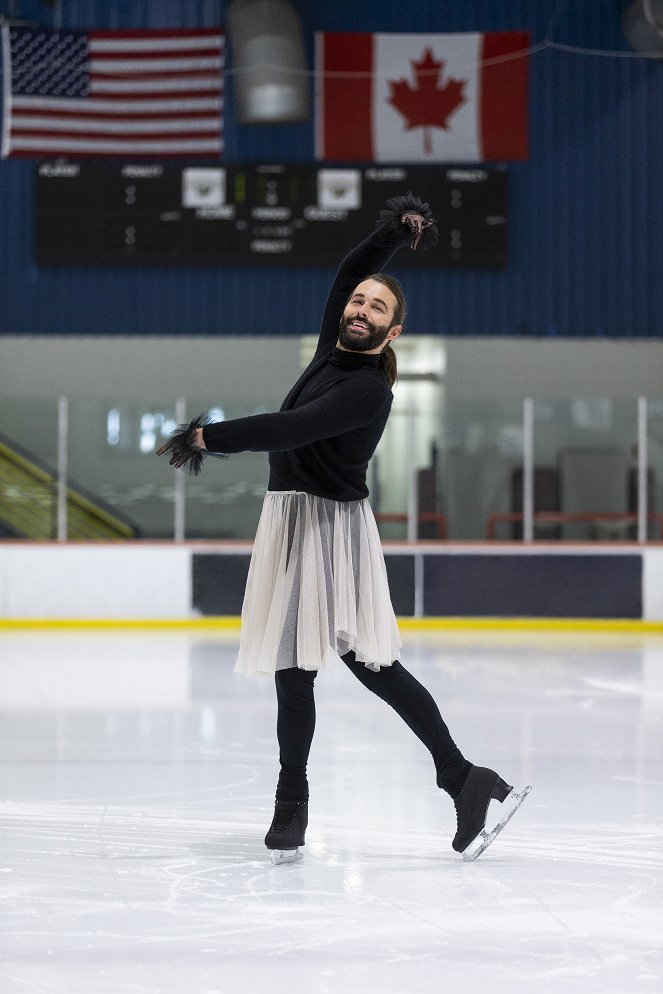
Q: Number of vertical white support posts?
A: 5